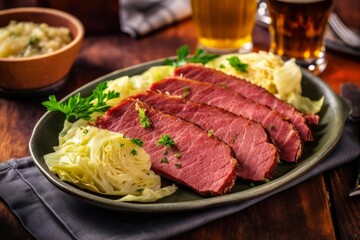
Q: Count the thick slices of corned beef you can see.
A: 4